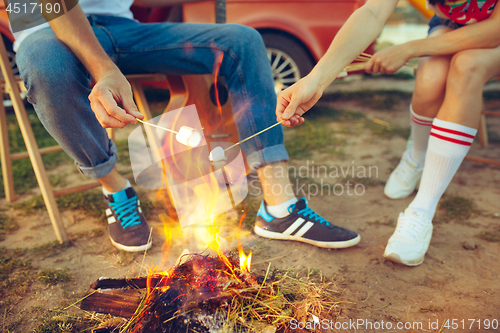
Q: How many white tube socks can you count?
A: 2